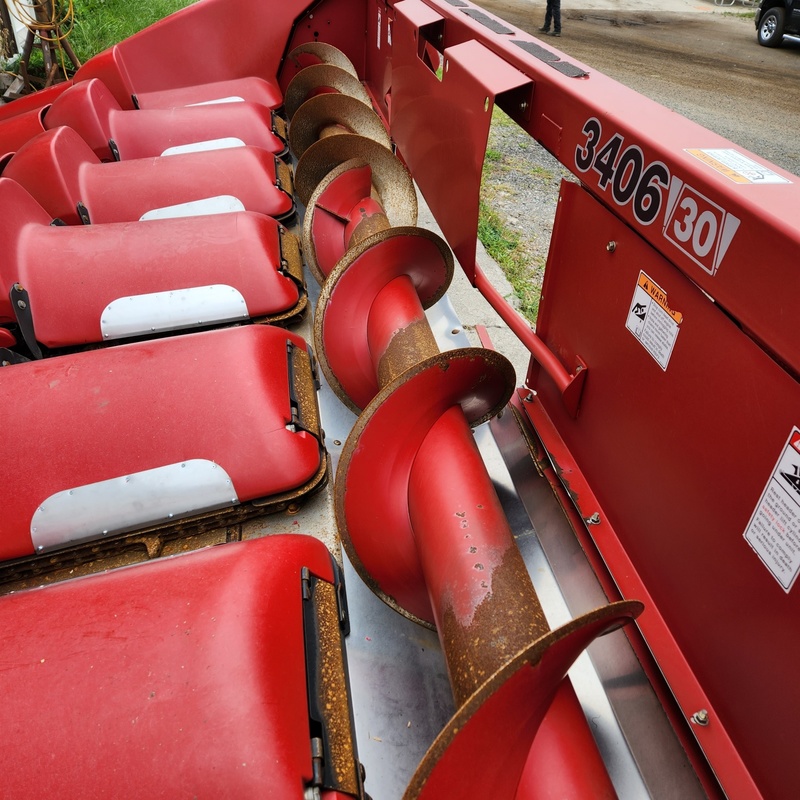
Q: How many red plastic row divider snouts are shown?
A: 6